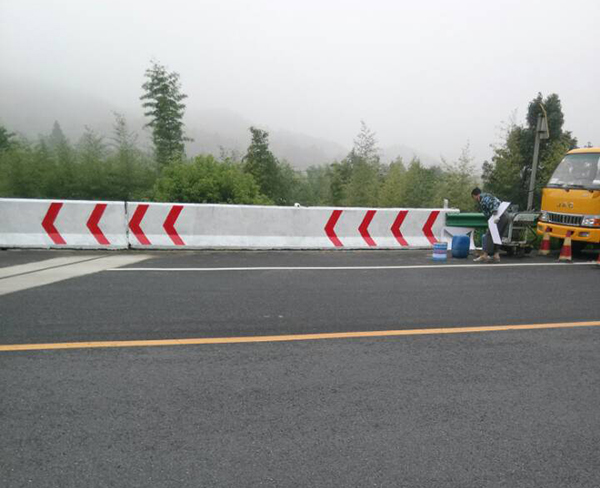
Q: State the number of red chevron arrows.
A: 8